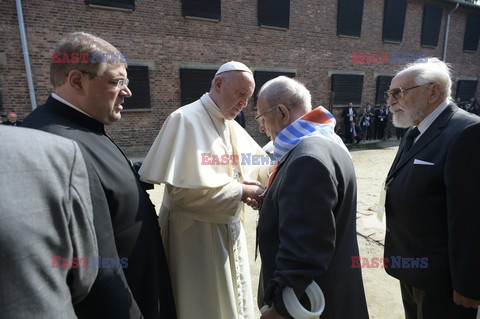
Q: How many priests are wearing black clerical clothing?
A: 1